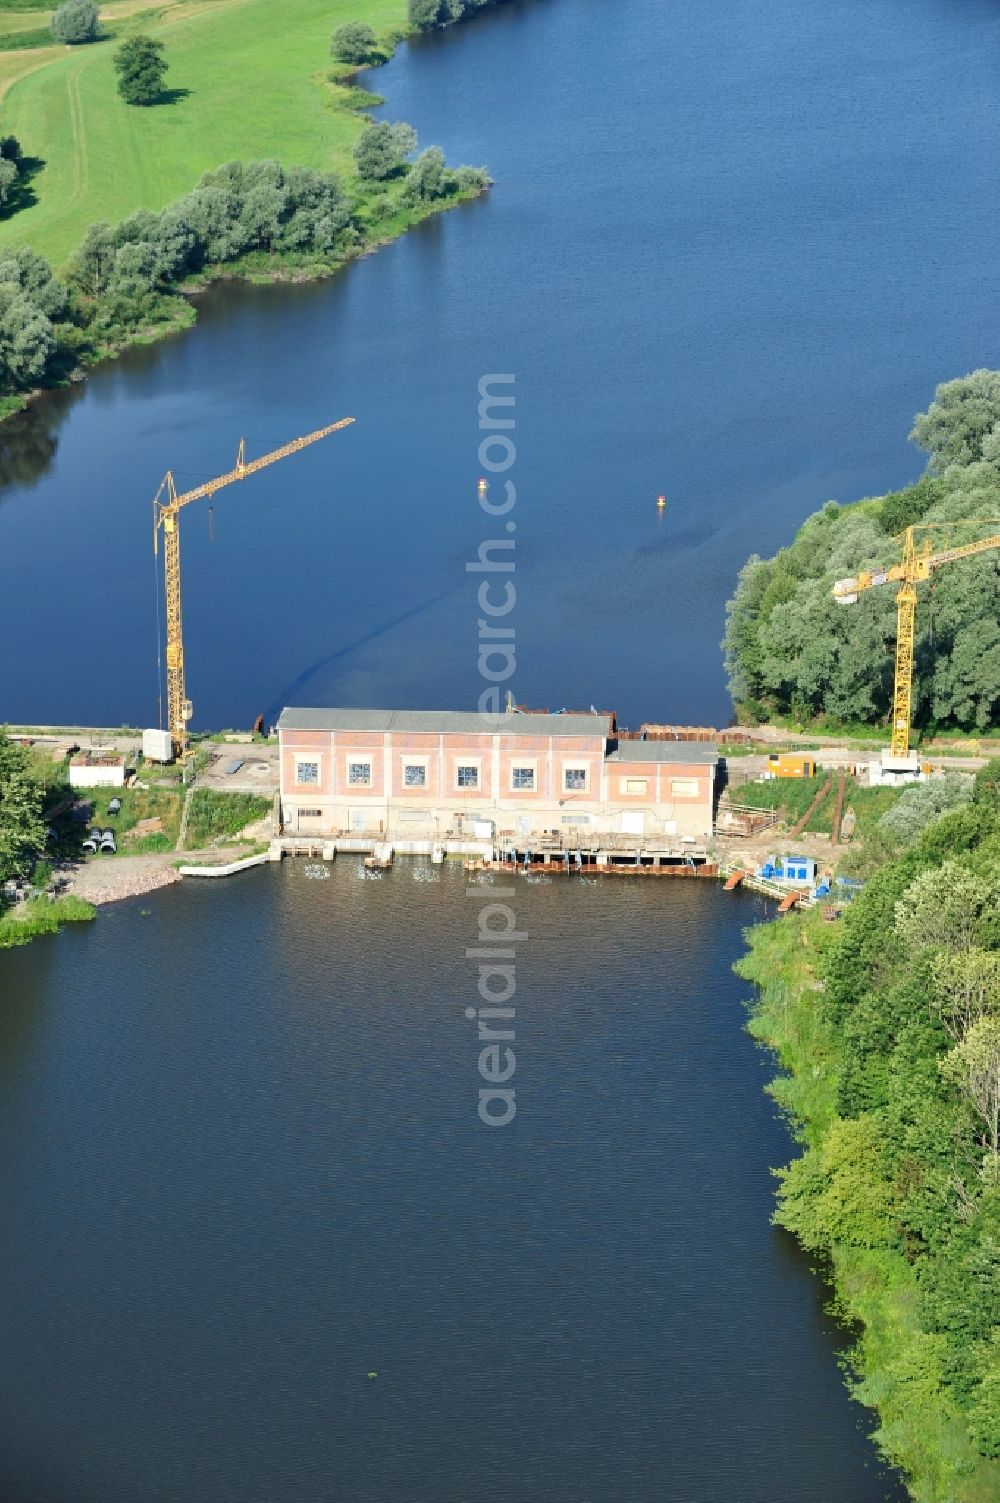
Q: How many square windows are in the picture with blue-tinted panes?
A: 6